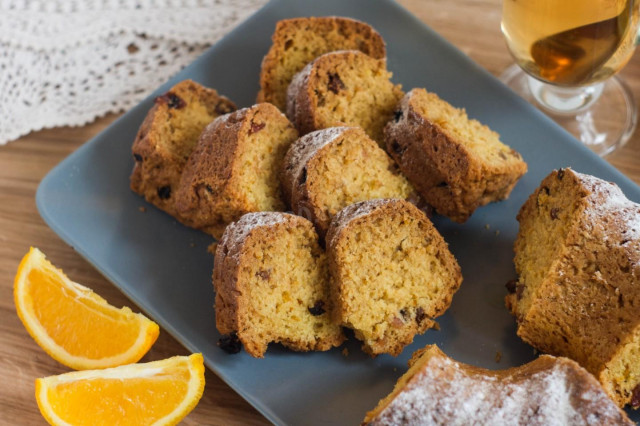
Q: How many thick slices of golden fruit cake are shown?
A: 8